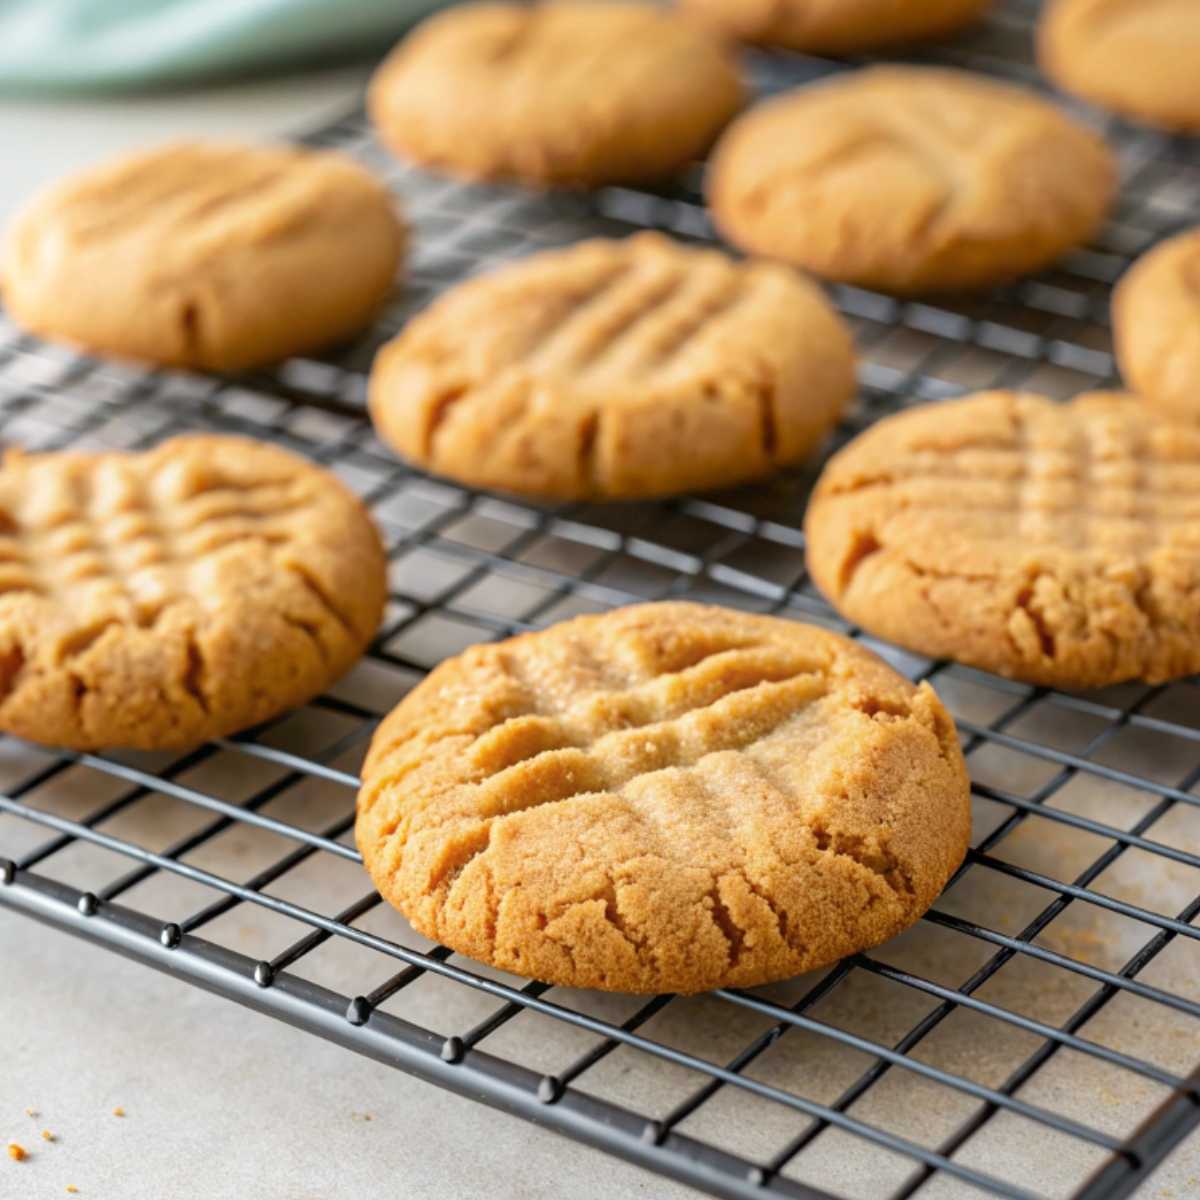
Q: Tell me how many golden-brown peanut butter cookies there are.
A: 10